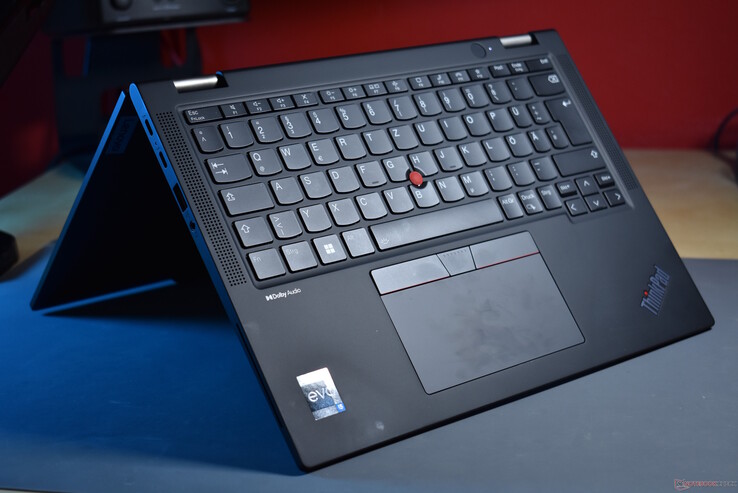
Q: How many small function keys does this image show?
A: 12